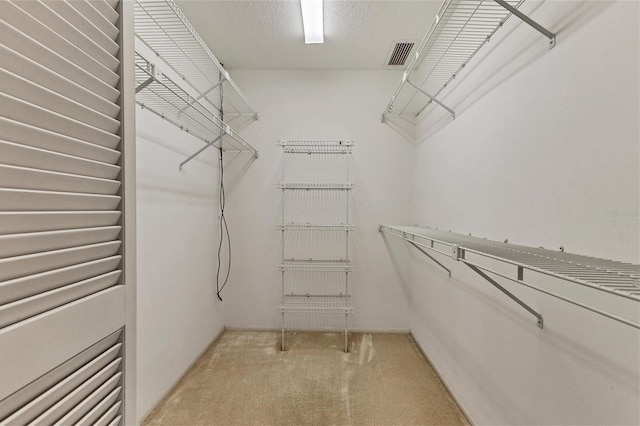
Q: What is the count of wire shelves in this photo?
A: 9